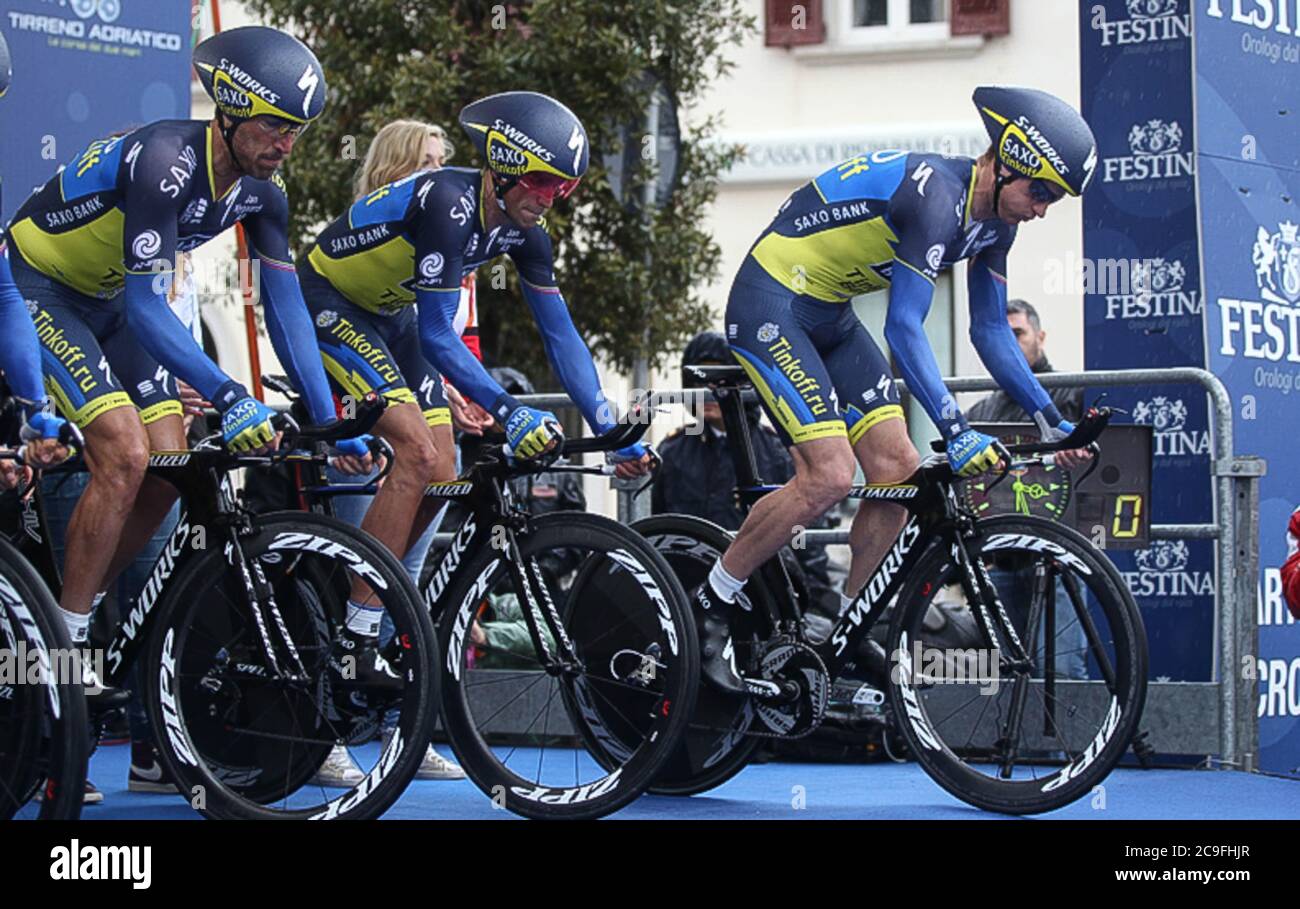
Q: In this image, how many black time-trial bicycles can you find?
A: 4